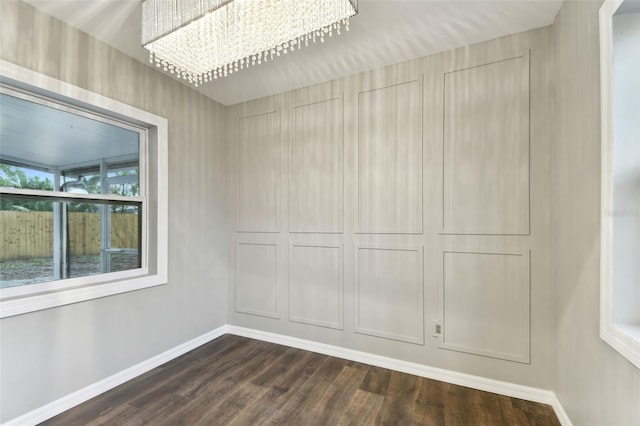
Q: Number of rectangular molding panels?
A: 8